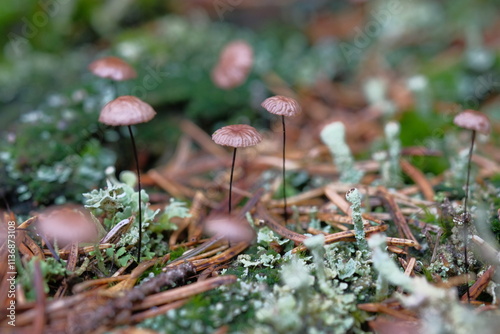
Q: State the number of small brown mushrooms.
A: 8